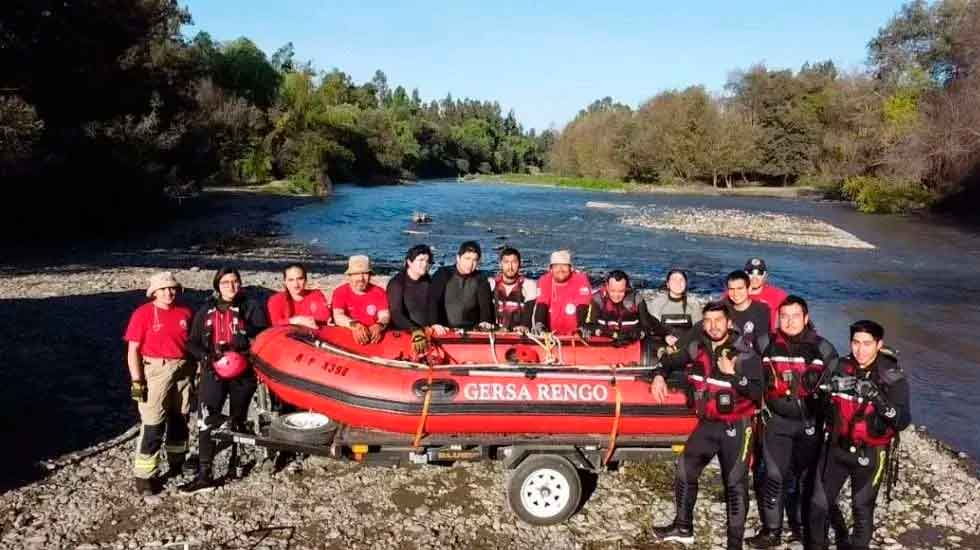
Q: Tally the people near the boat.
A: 15